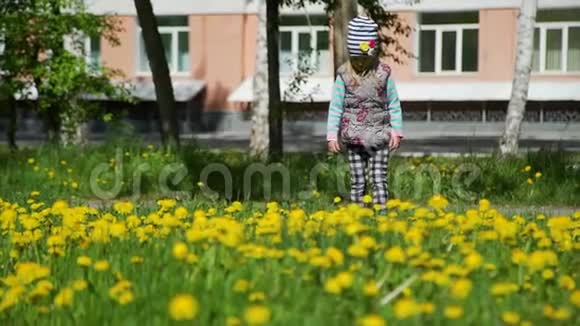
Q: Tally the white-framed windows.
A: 5